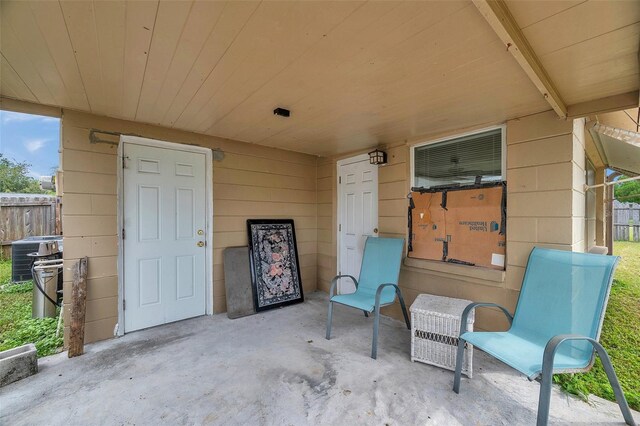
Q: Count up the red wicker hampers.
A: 0